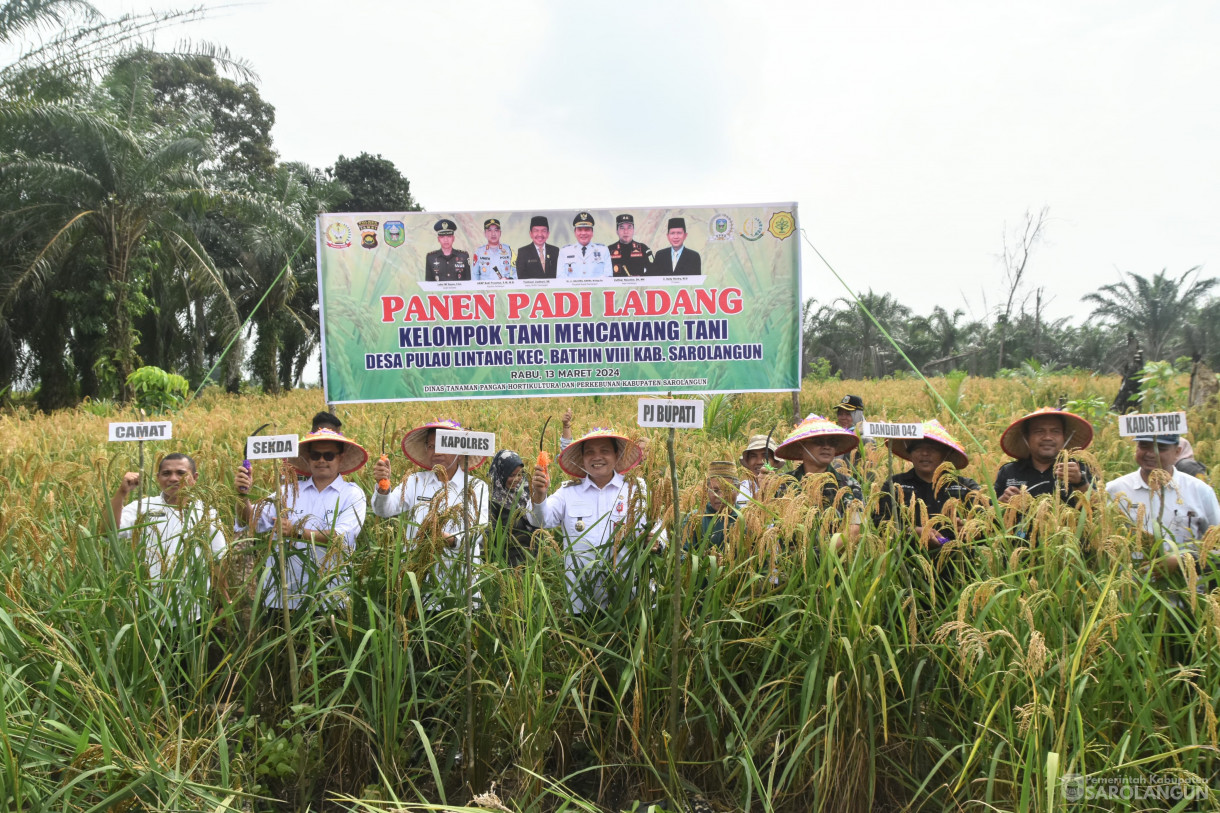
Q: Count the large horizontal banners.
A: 1